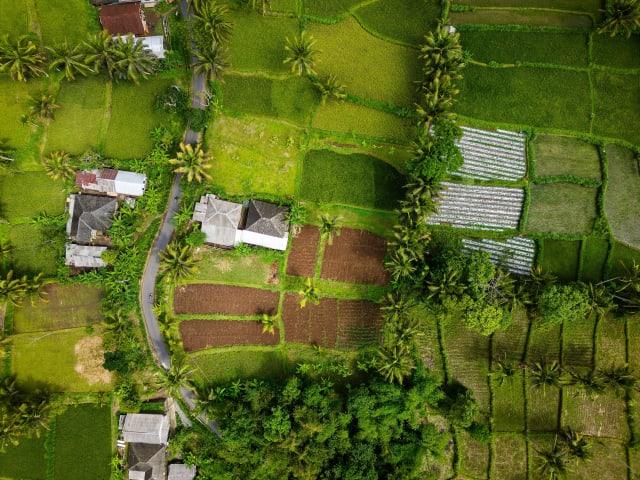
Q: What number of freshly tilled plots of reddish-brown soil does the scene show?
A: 5